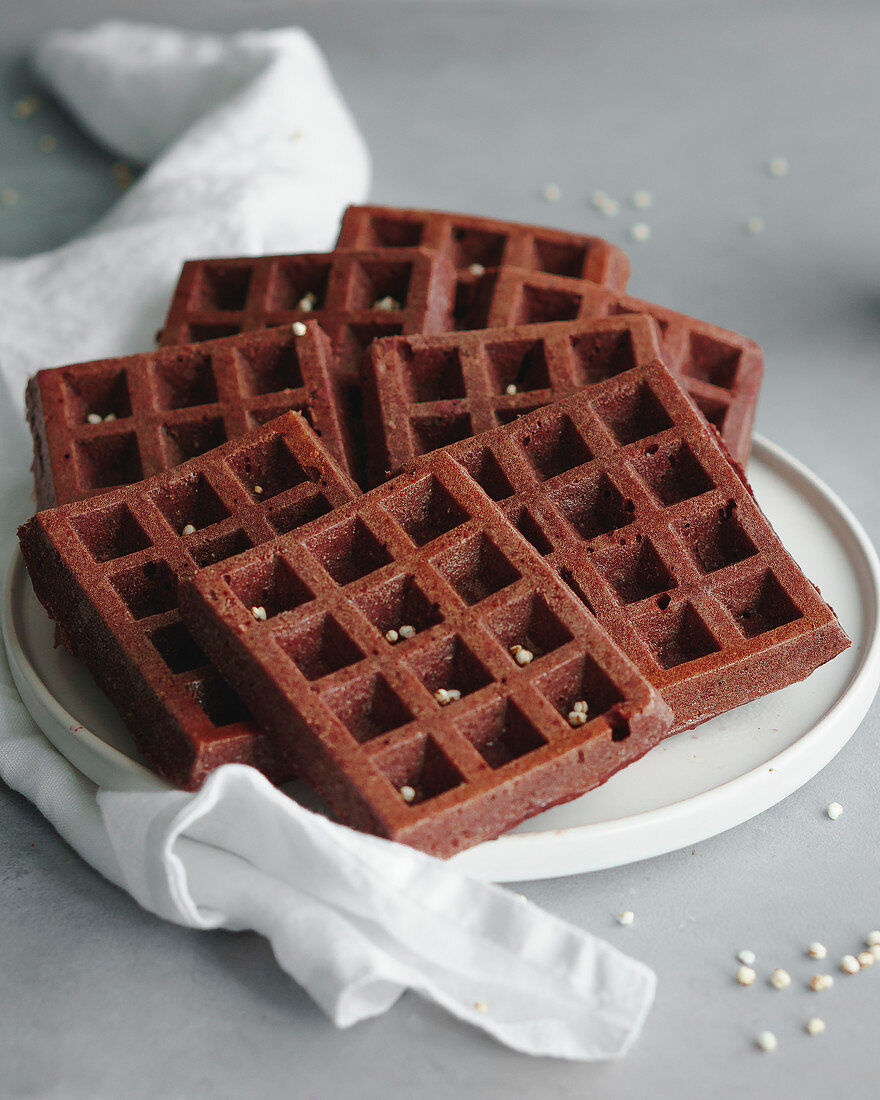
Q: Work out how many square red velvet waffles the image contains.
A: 8